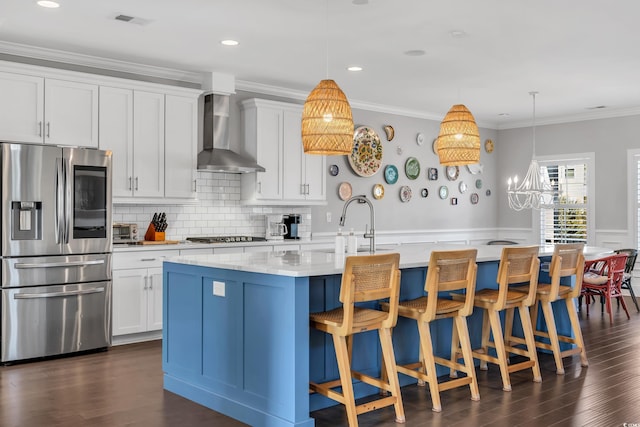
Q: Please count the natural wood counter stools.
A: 4